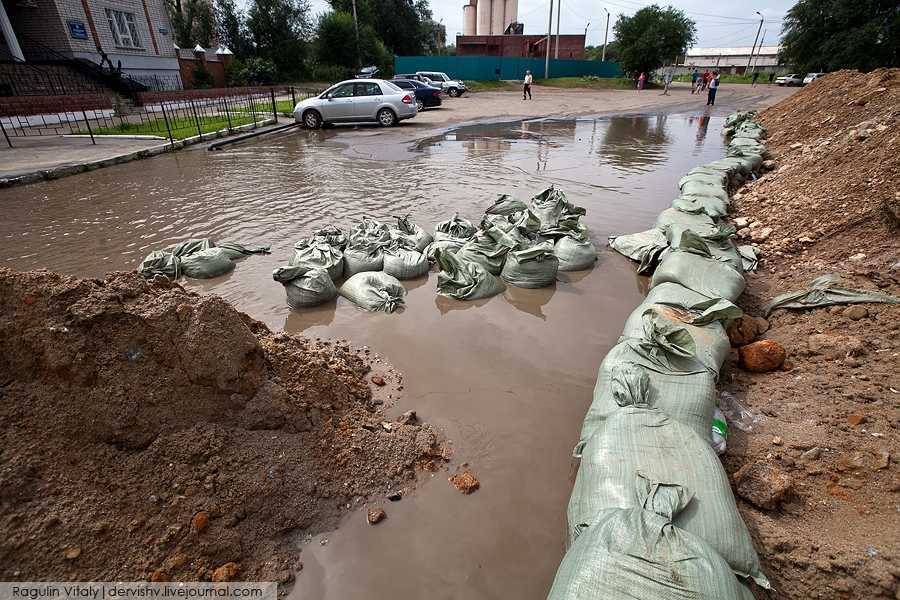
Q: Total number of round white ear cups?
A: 0